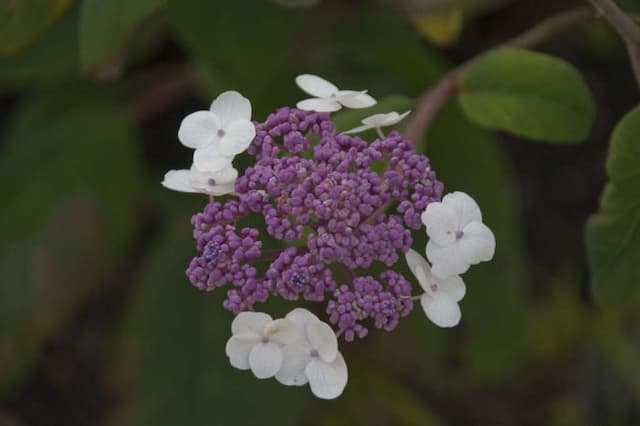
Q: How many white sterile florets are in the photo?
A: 8